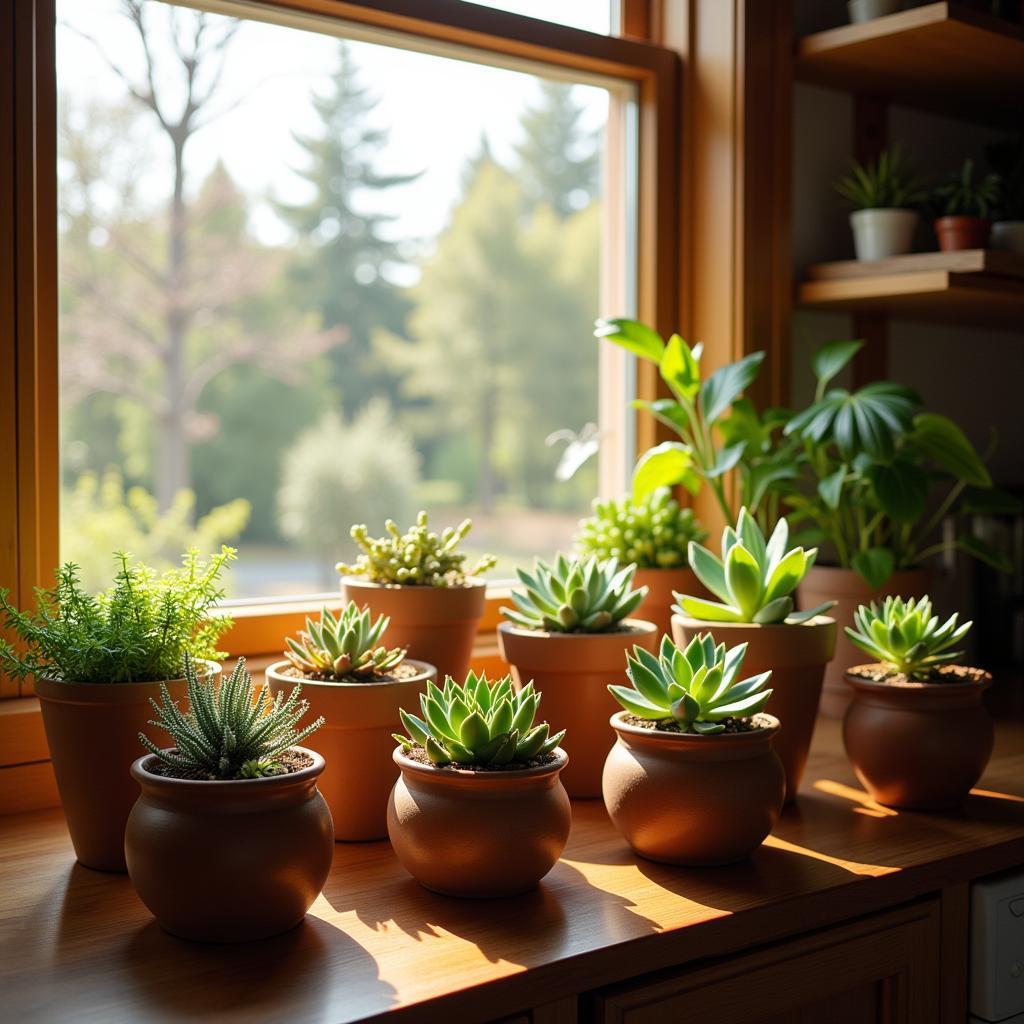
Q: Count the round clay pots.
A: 4